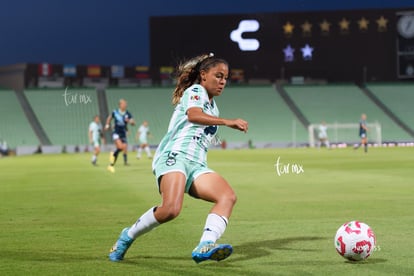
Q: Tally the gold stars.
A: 6